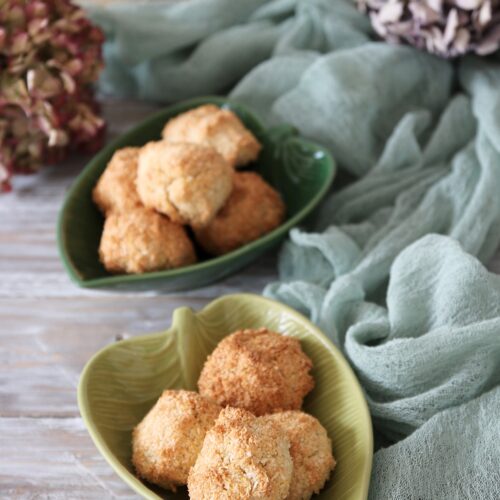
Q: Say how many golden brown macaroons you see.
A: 9